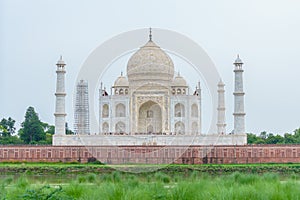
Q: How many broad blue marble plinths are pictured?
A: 0